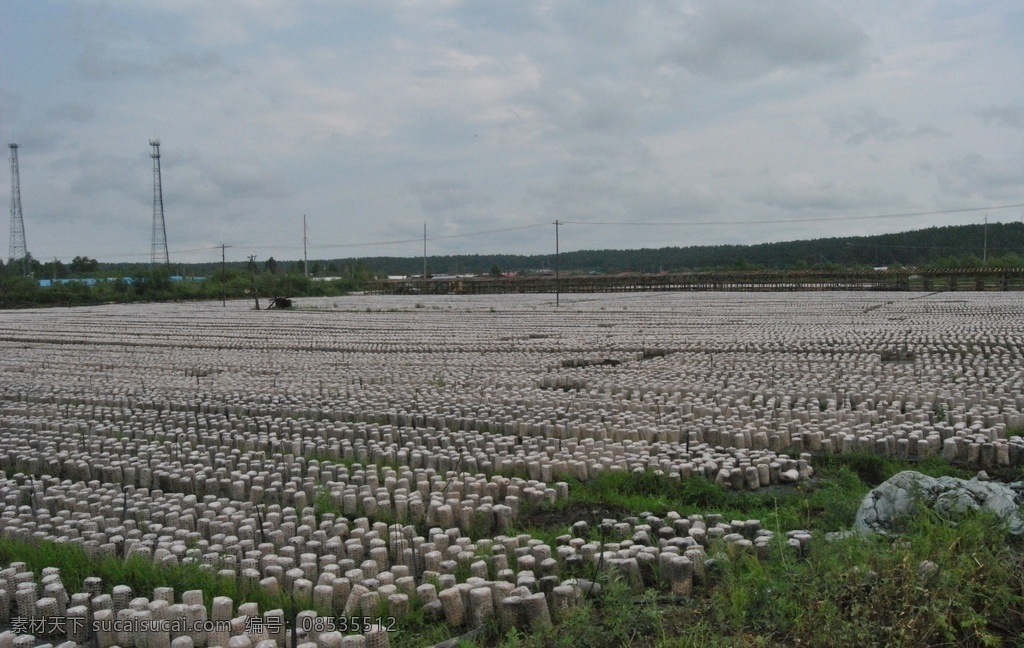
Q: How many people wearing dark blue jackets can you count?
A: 0